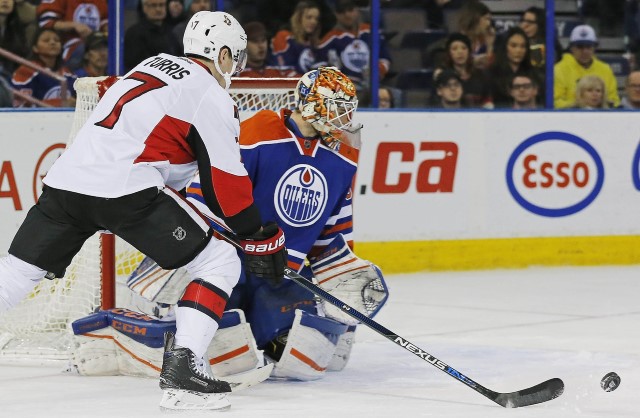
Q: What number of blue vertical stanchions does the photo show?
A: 4